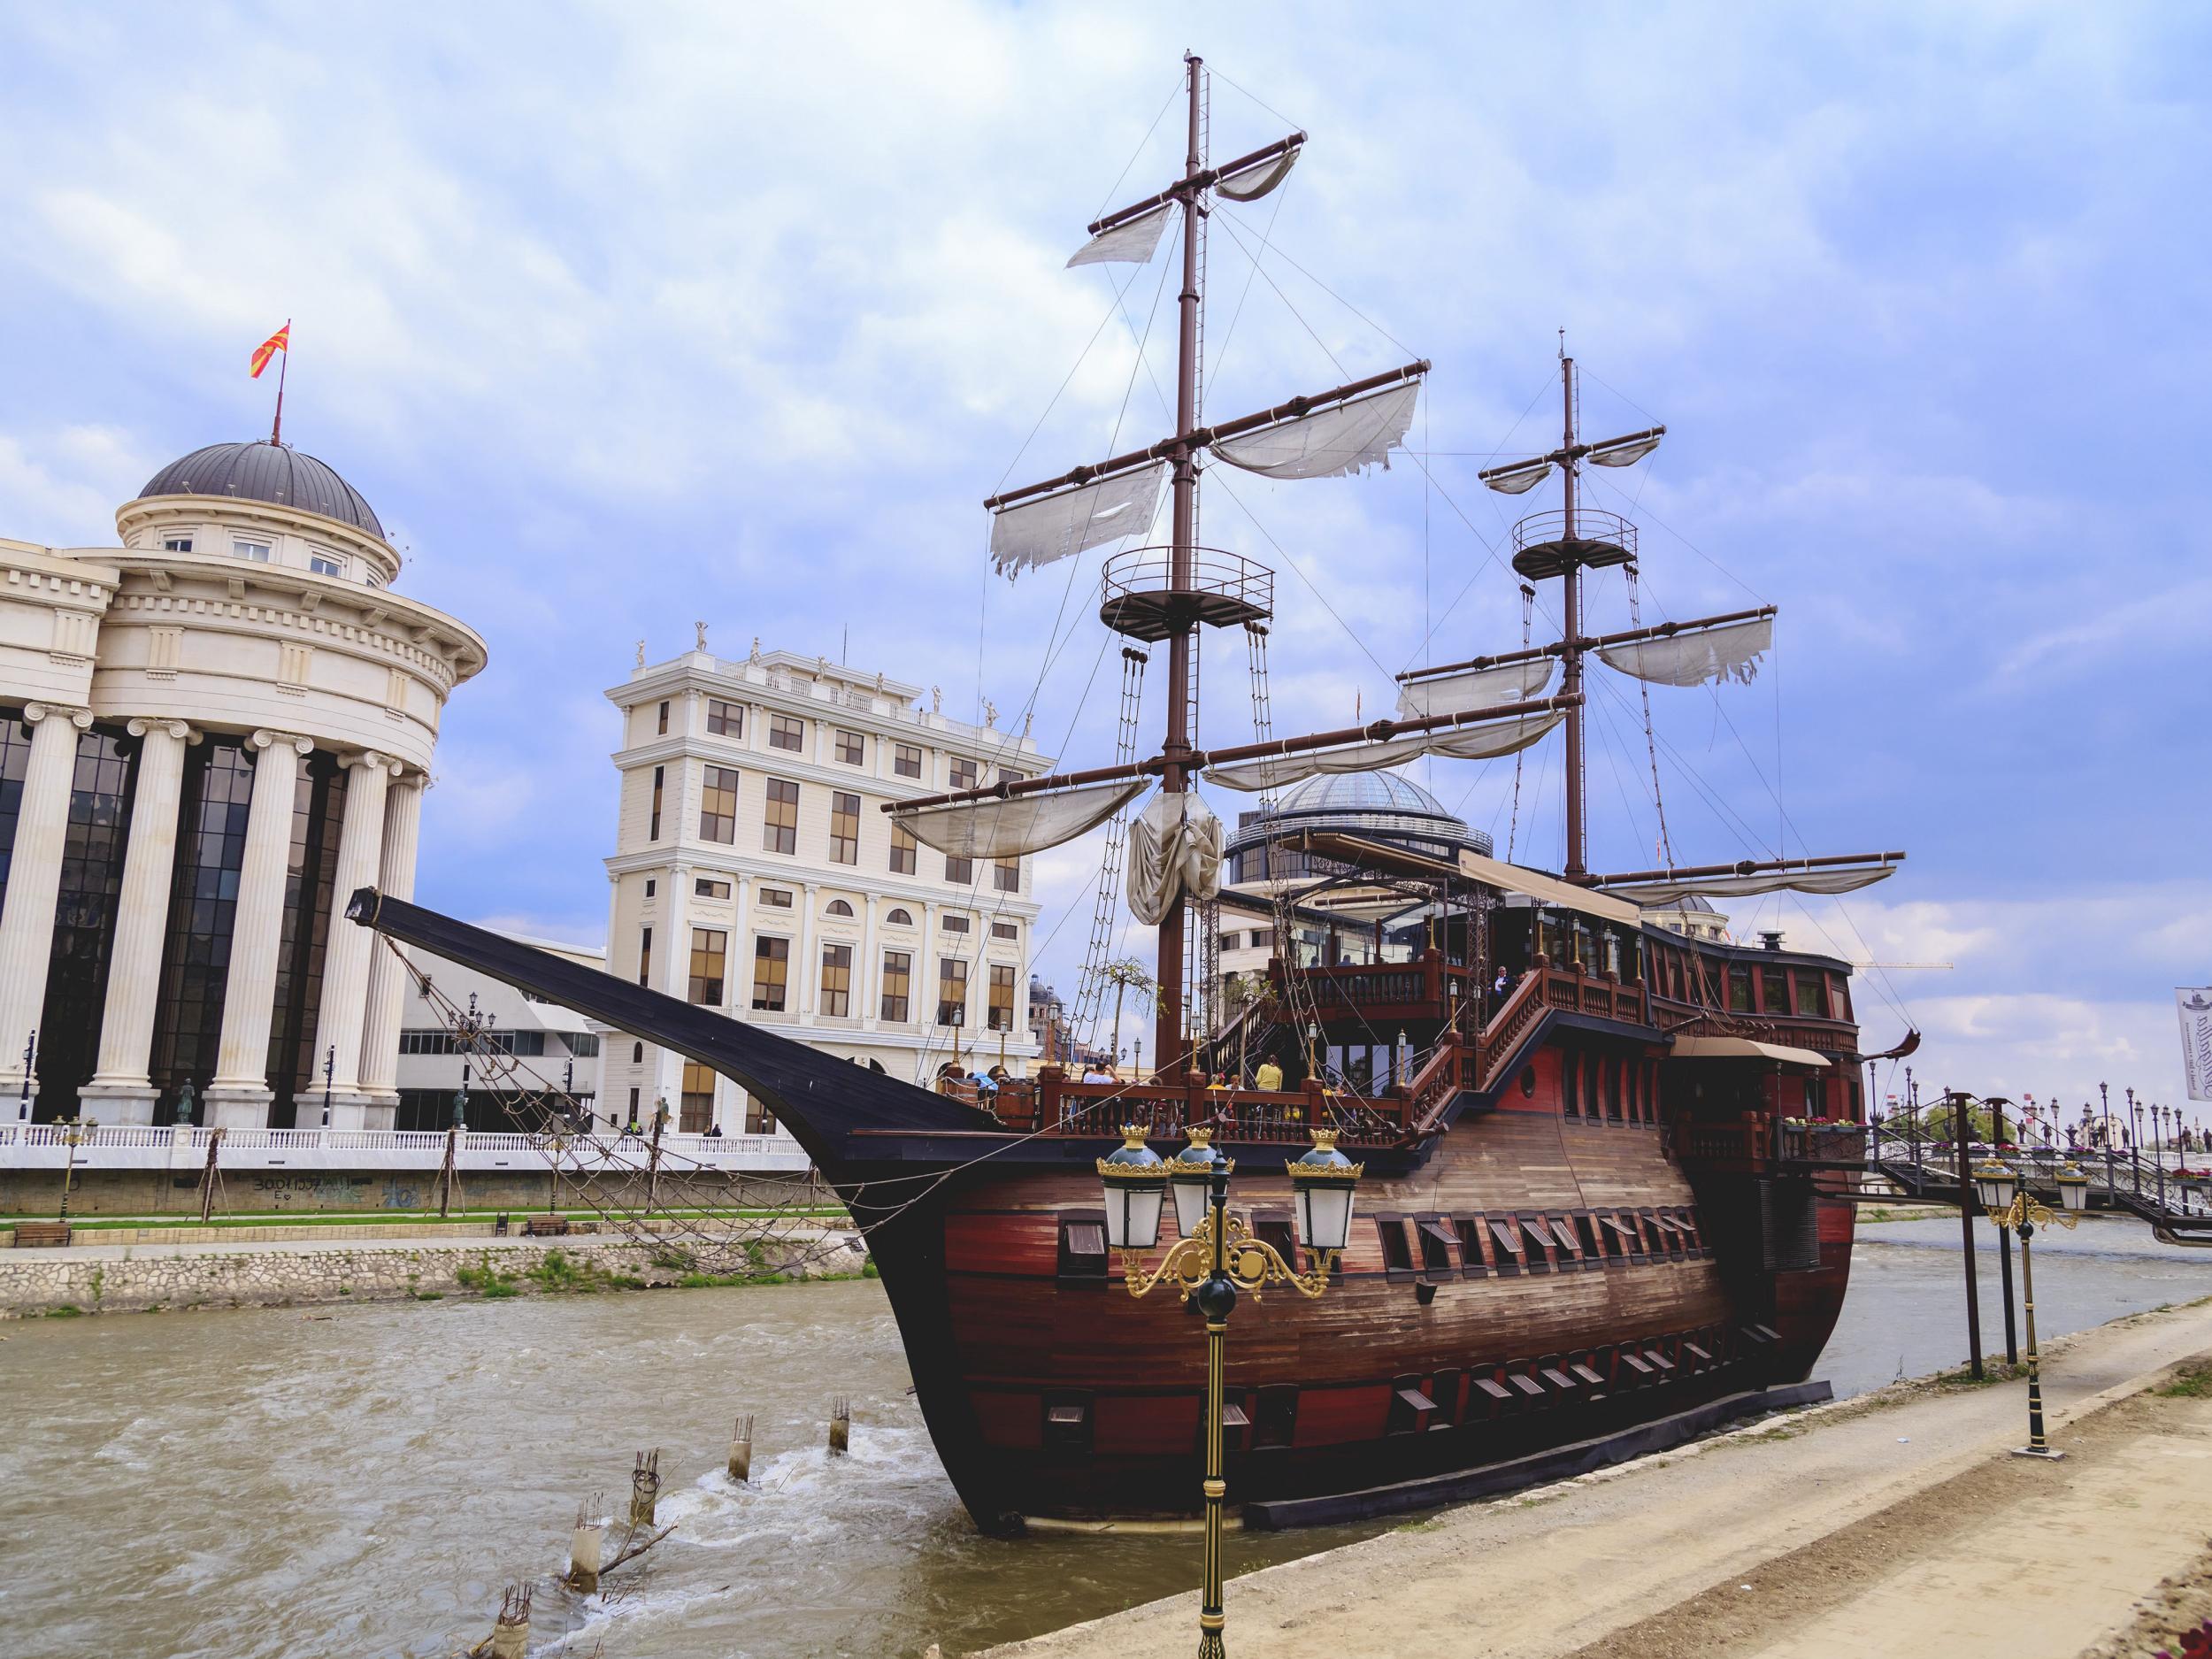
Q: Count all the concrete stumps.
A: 5